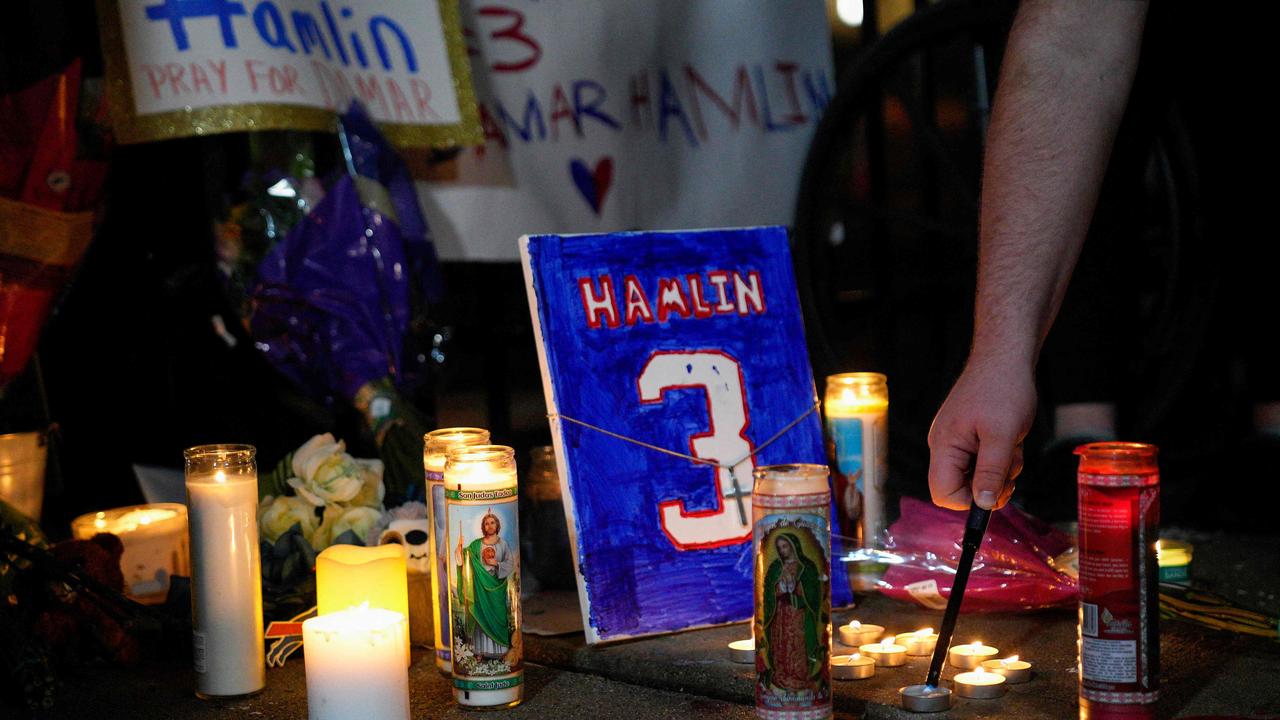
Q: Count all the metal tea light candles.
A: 9